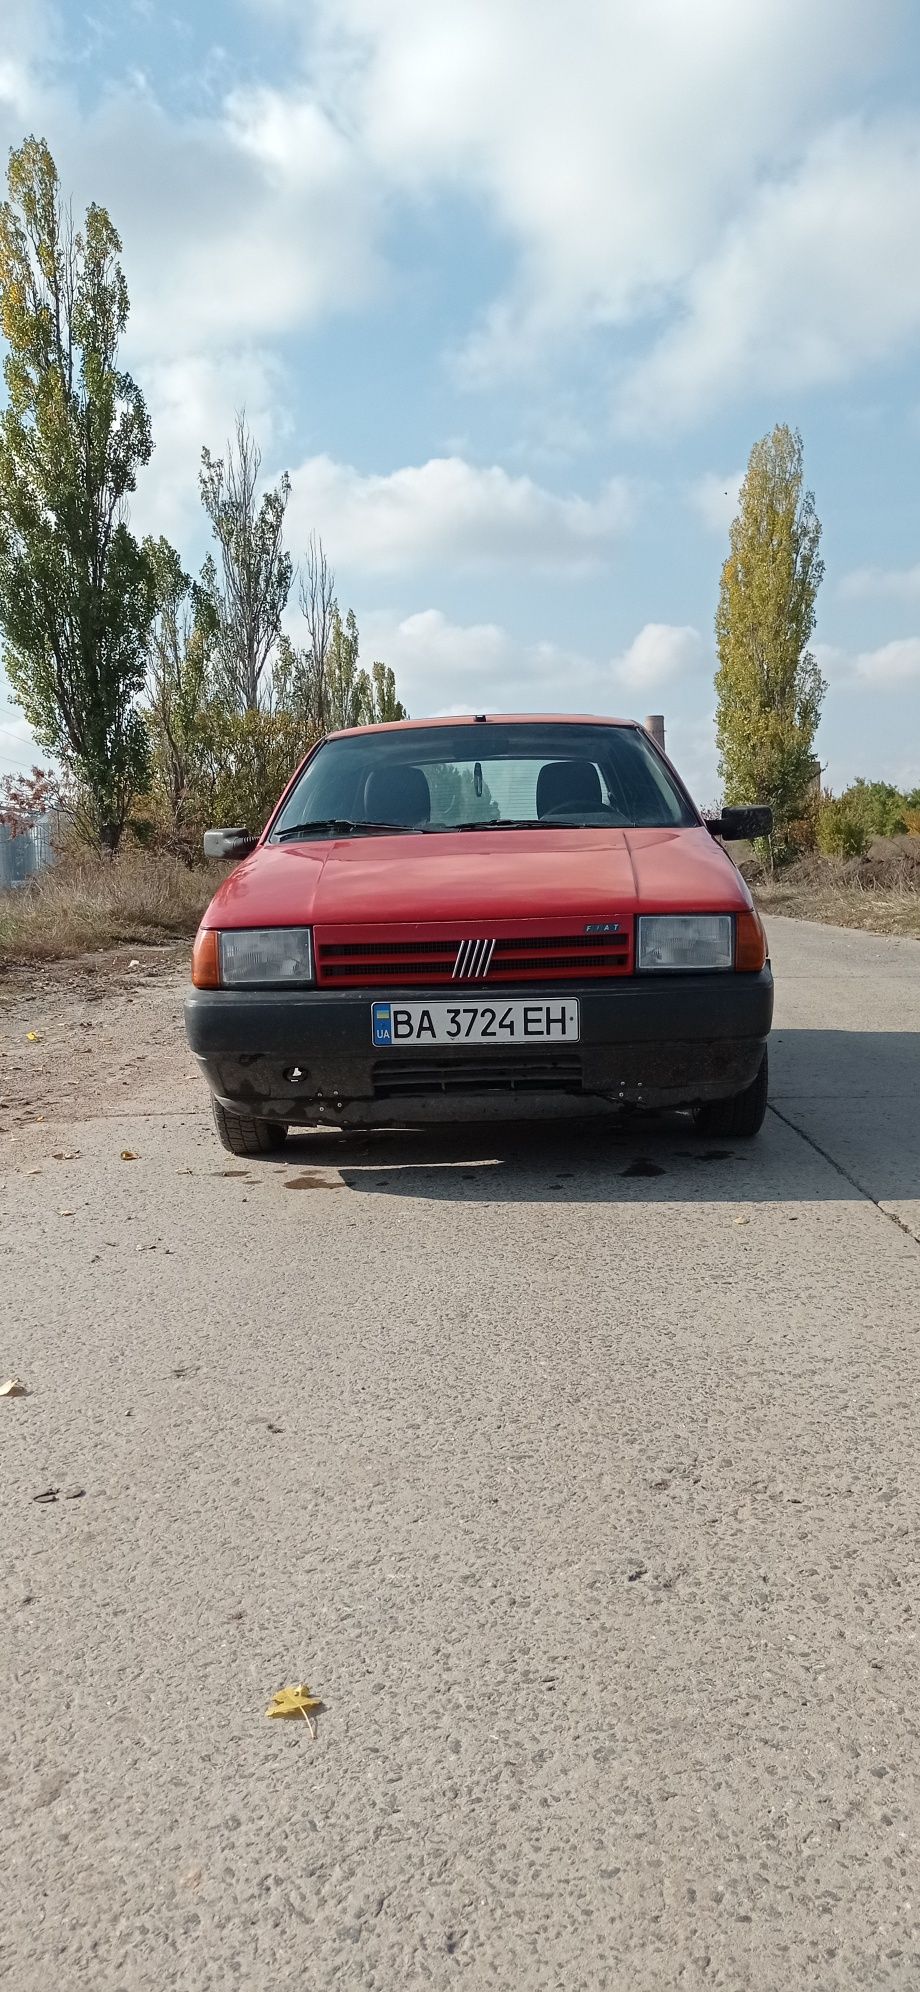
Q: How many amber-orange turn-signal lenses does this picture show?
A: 2